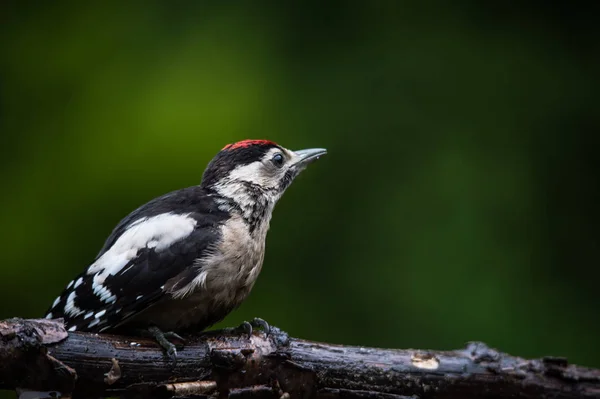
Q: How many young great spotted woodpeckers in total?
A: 1